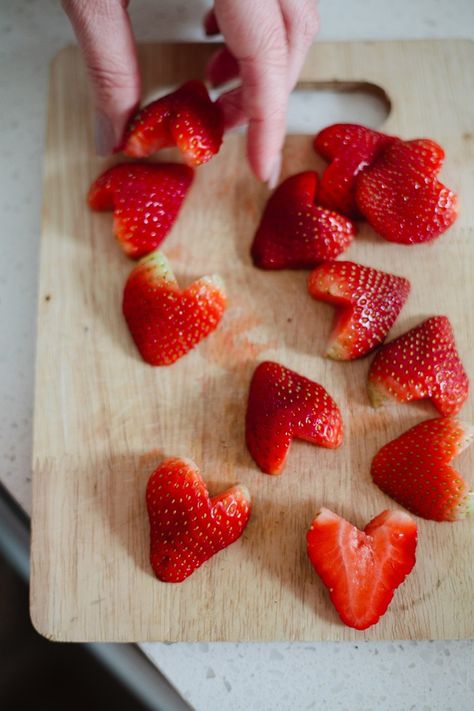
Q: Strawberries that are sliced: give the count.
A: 12